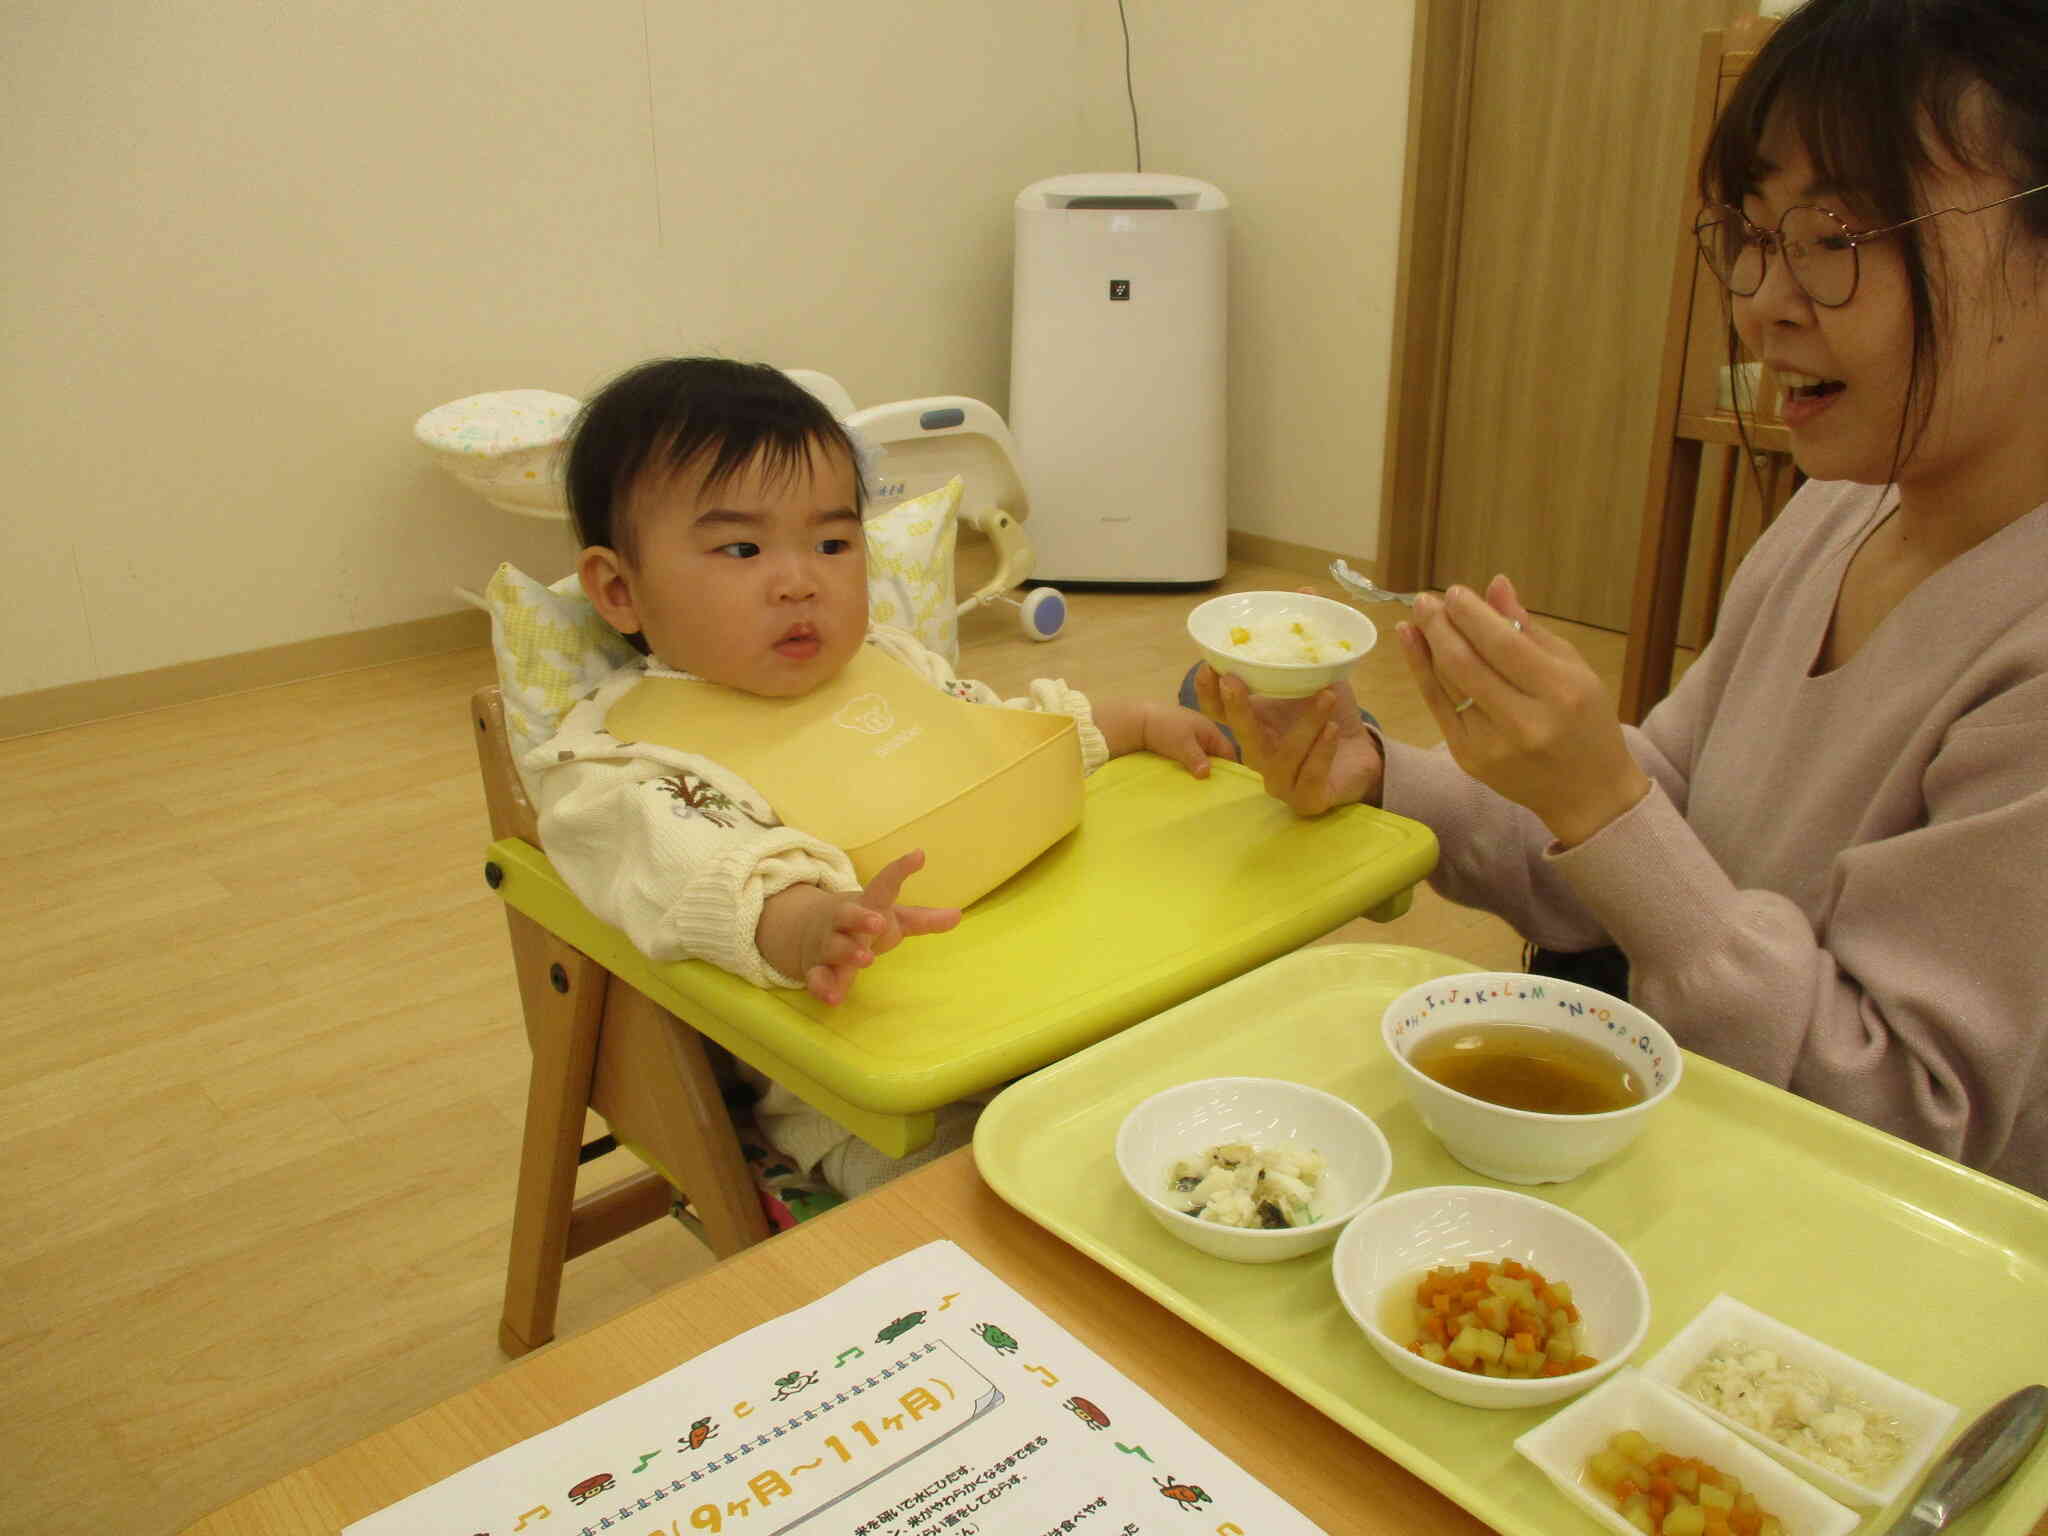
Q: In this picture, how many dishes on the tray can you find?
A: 5